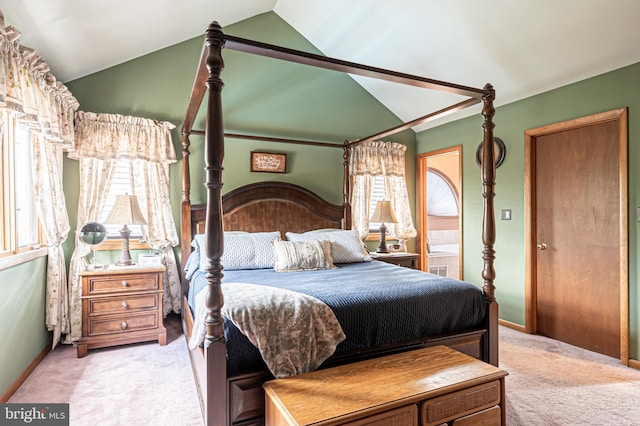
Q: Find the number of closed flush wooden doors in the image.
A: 1